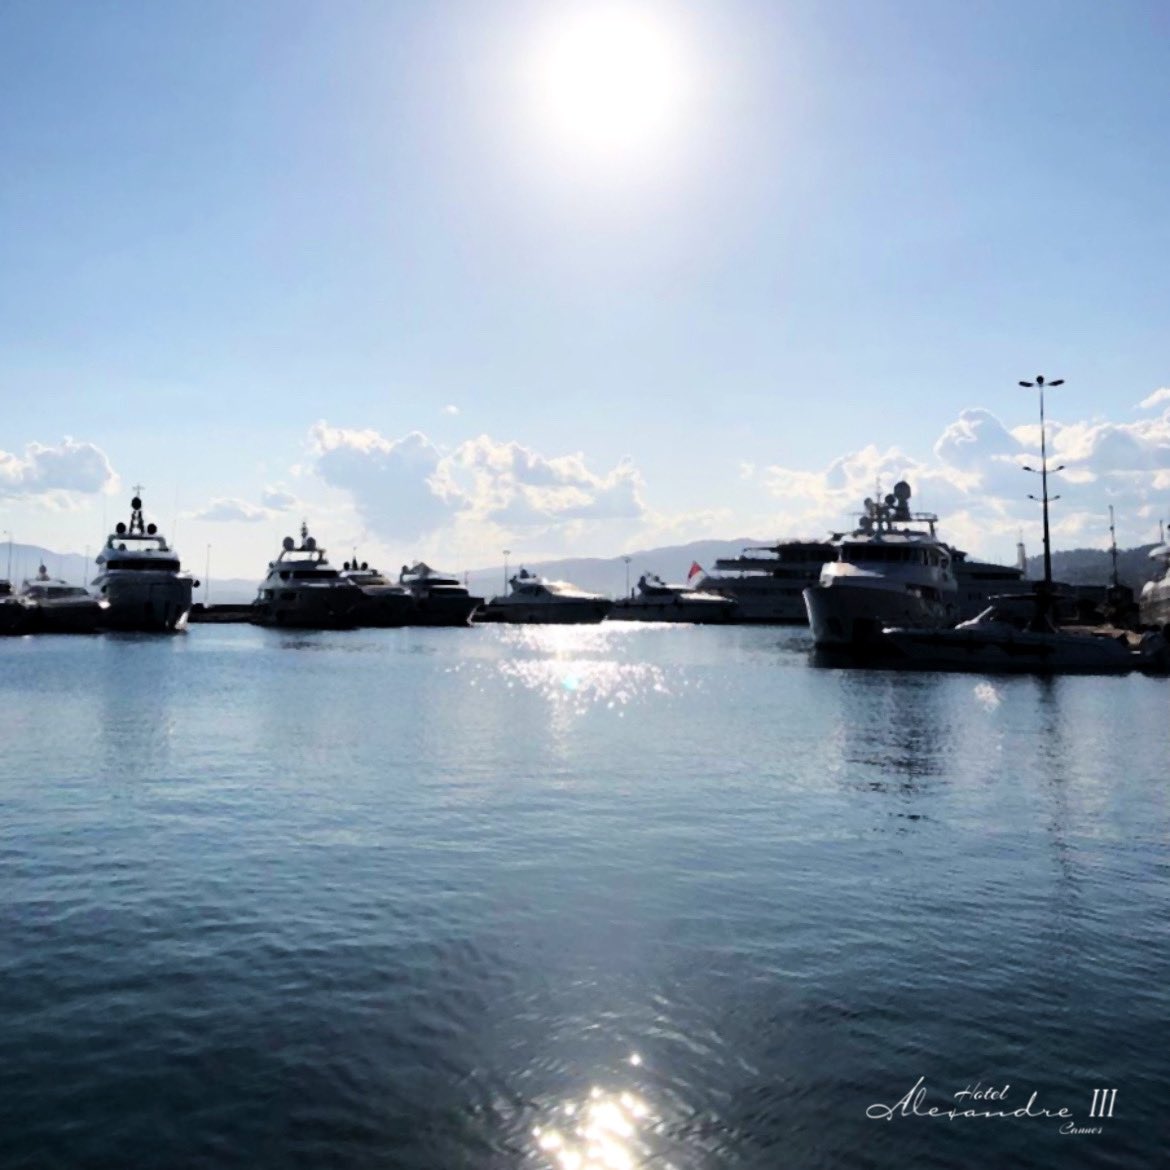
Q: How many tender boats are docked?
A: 1